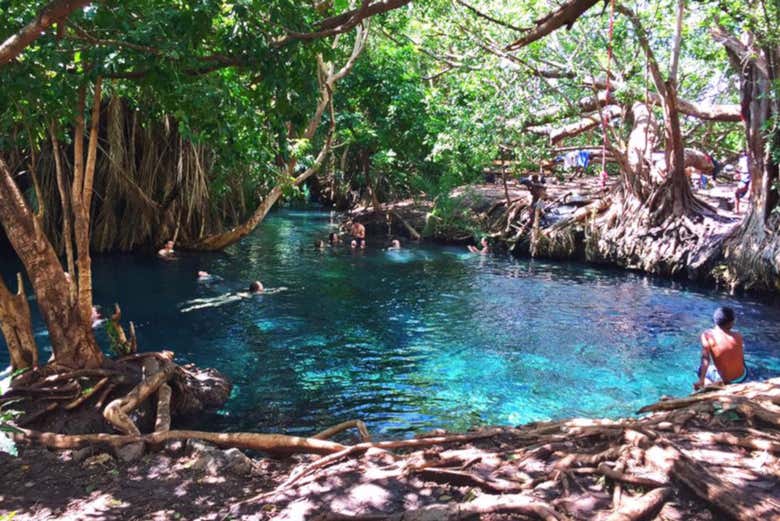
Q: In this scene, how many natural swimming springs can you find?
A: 1